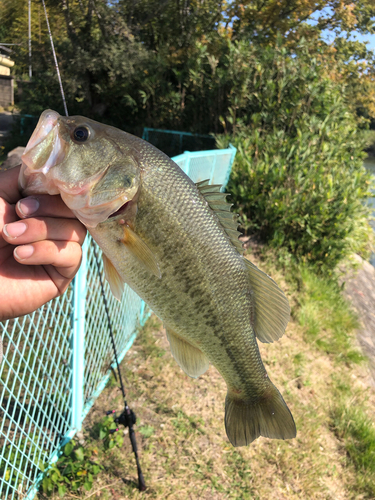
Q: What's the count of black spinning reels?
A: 1